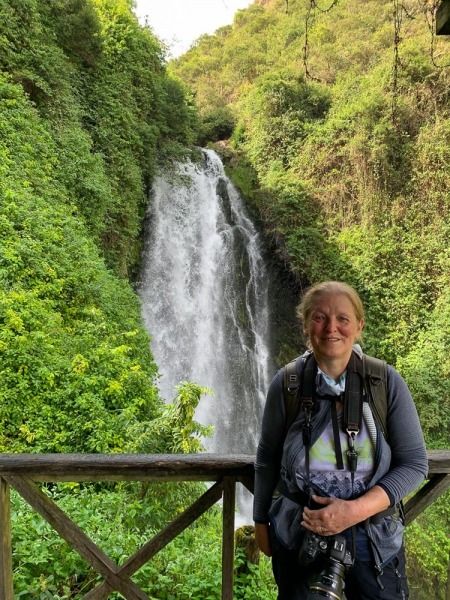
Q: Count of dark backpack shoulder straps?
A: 2